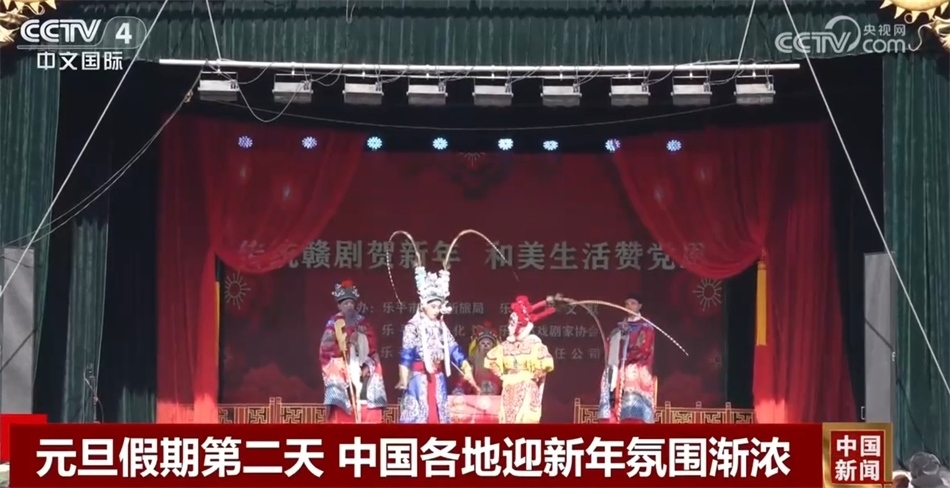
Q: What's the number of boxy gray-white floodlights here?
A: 9